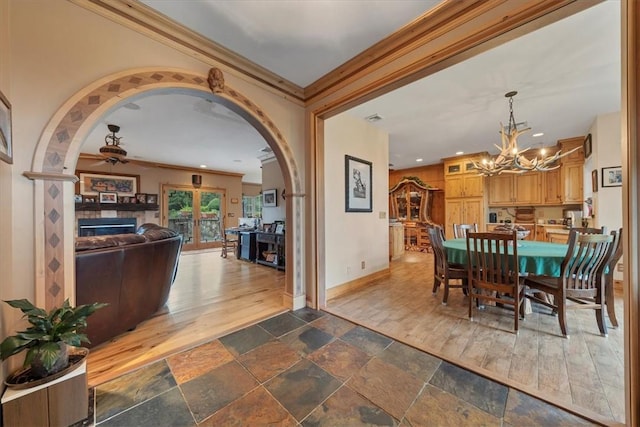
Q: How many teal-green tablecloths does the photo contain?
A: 1